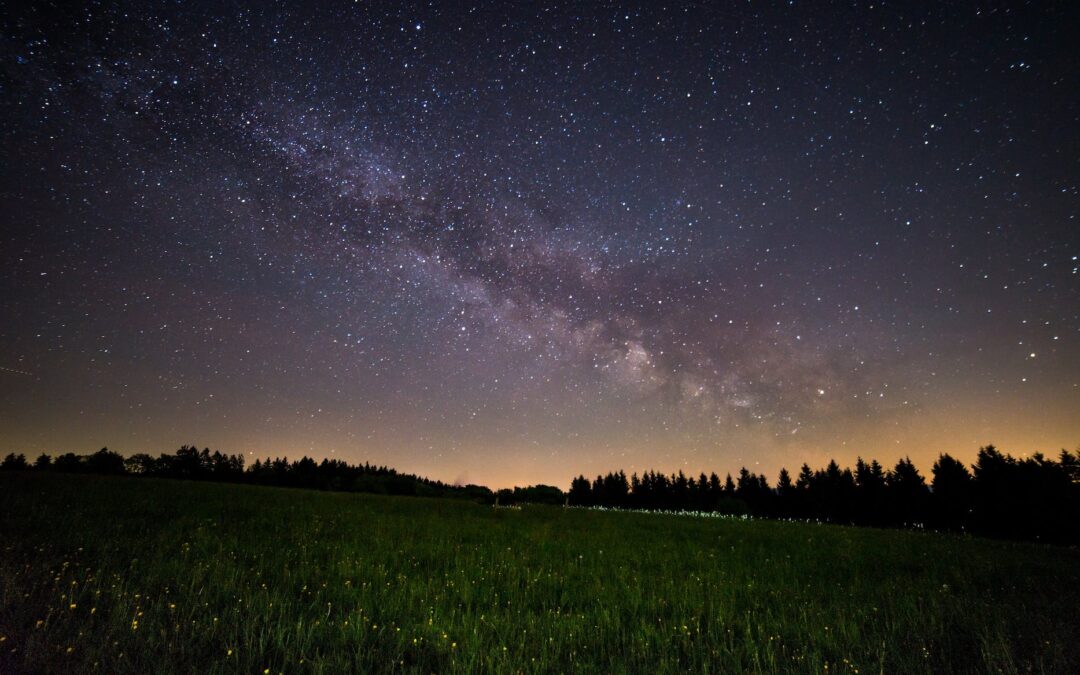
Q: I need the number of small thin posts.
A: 2